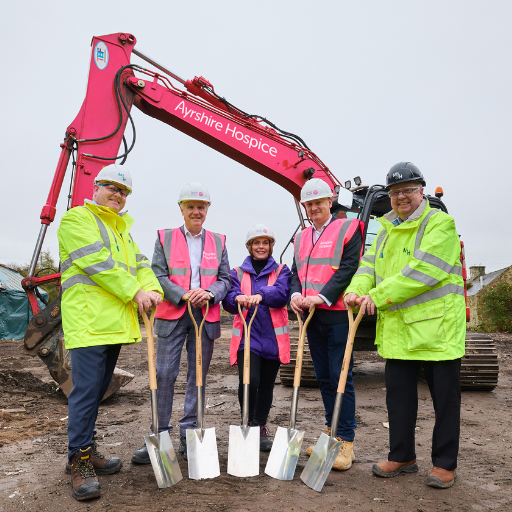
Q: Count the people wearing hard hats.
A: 5